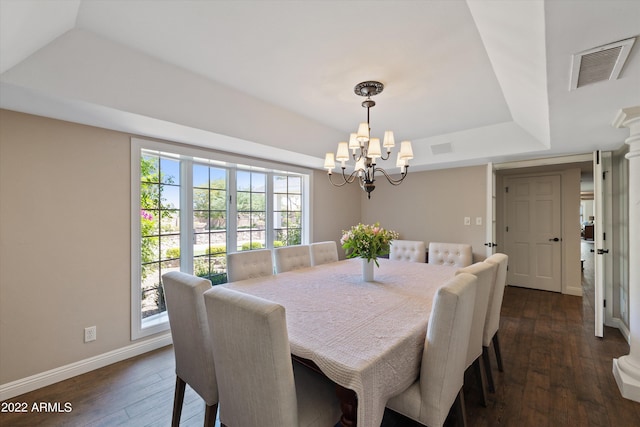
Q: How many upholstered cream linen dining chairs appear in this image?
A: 10